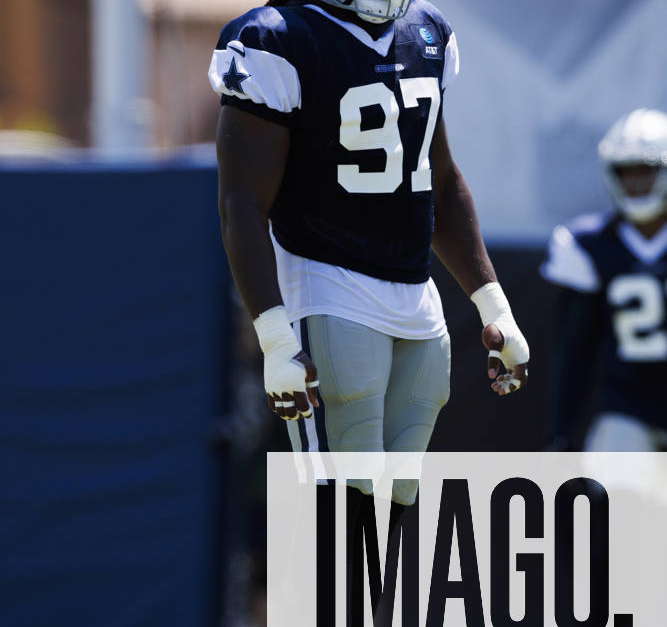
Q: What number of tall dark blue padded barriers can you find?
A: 1